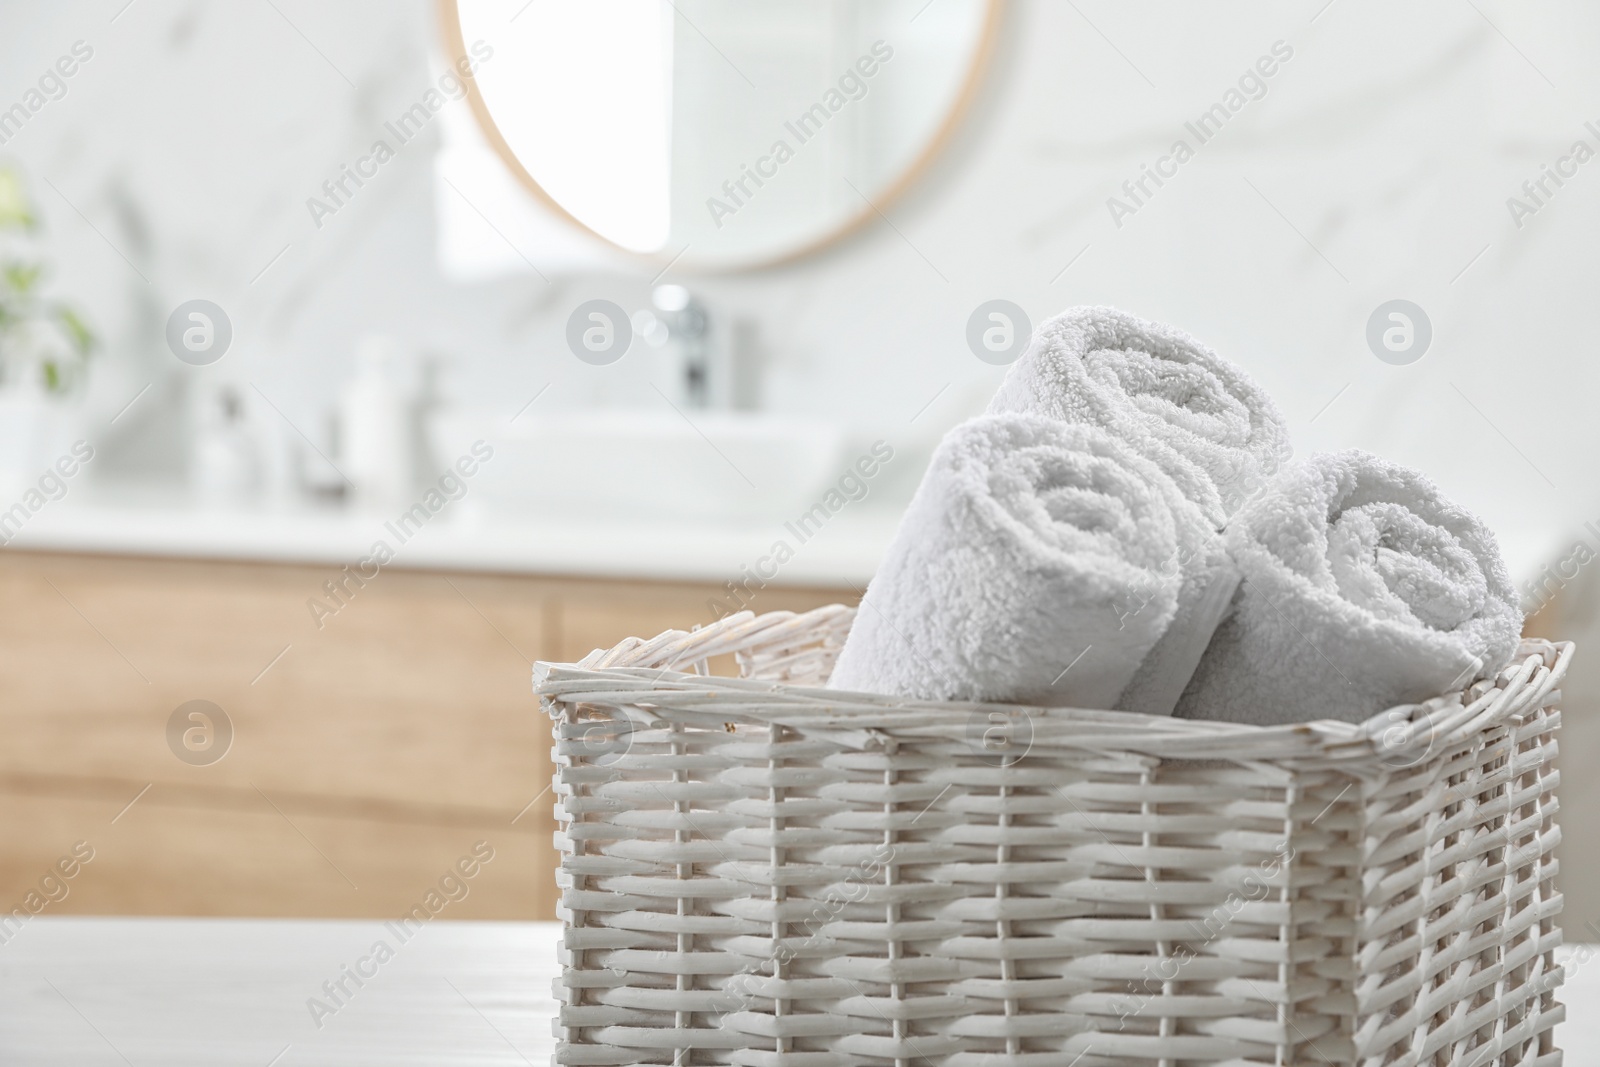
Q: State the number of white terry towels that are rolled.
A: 3